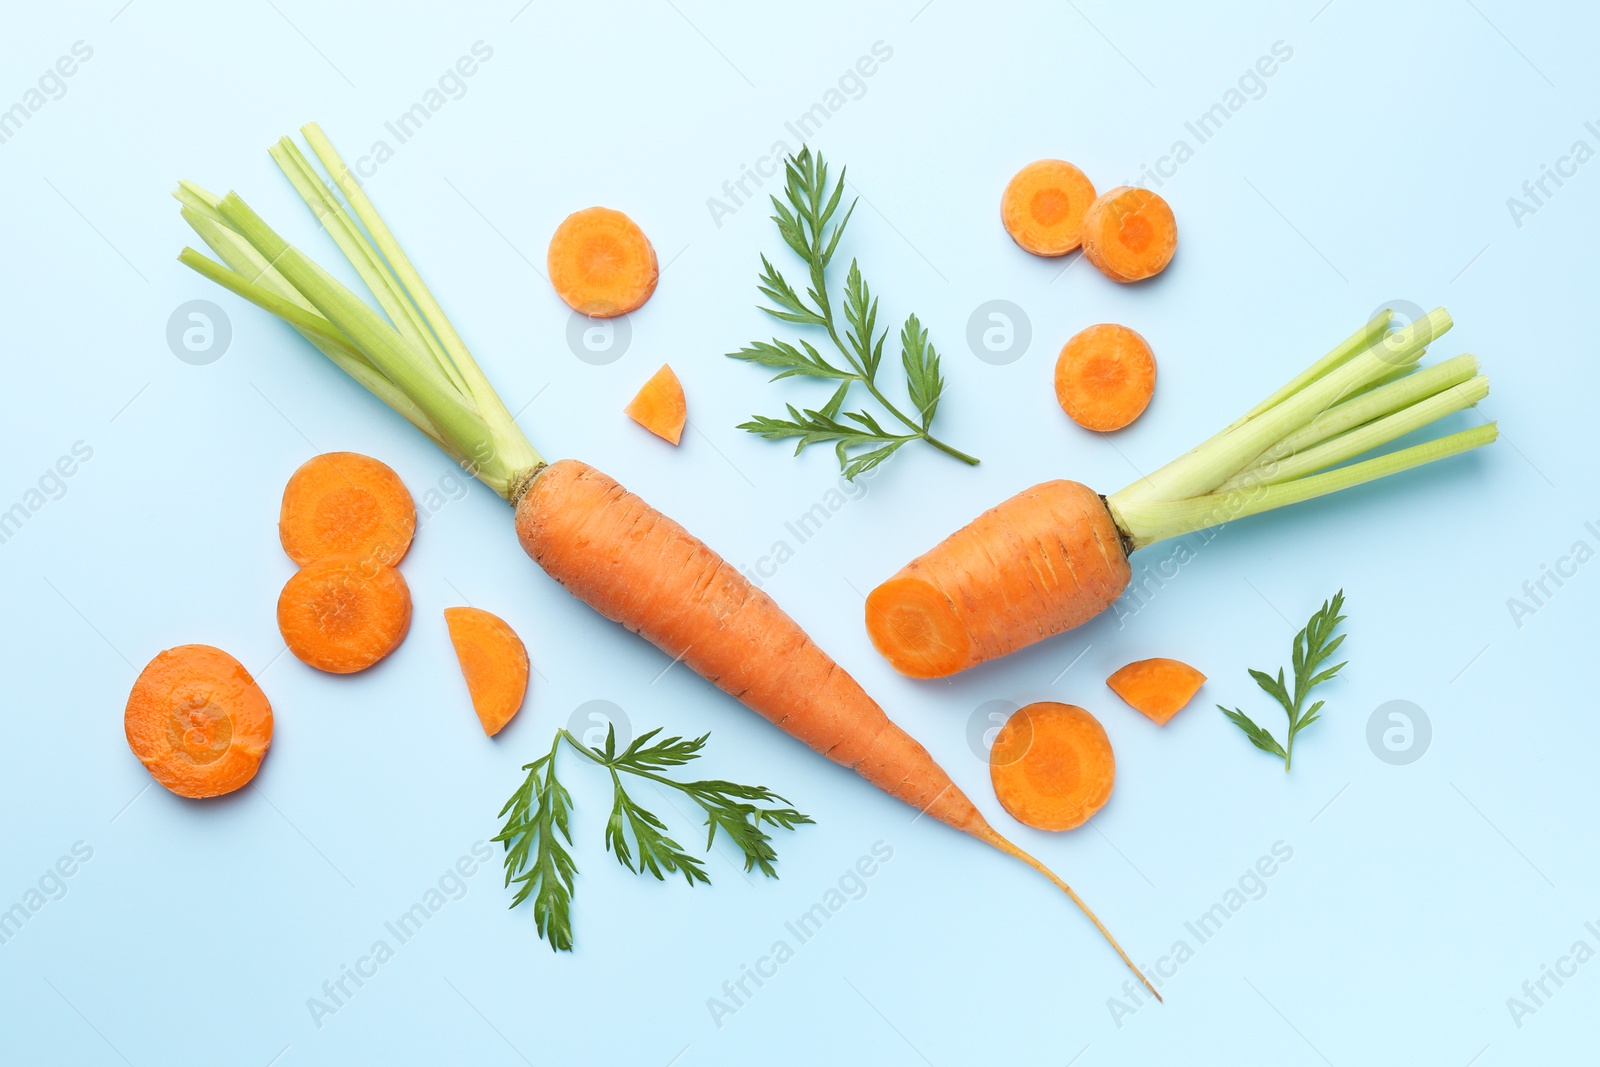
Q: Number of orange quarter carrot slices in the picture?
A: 2